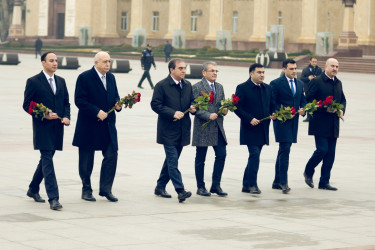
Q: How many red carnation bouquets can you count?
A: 7